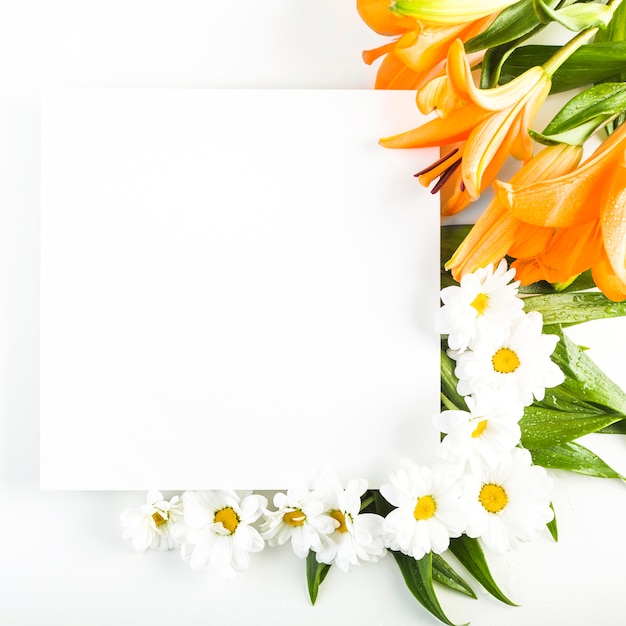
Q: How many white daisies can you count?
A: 9